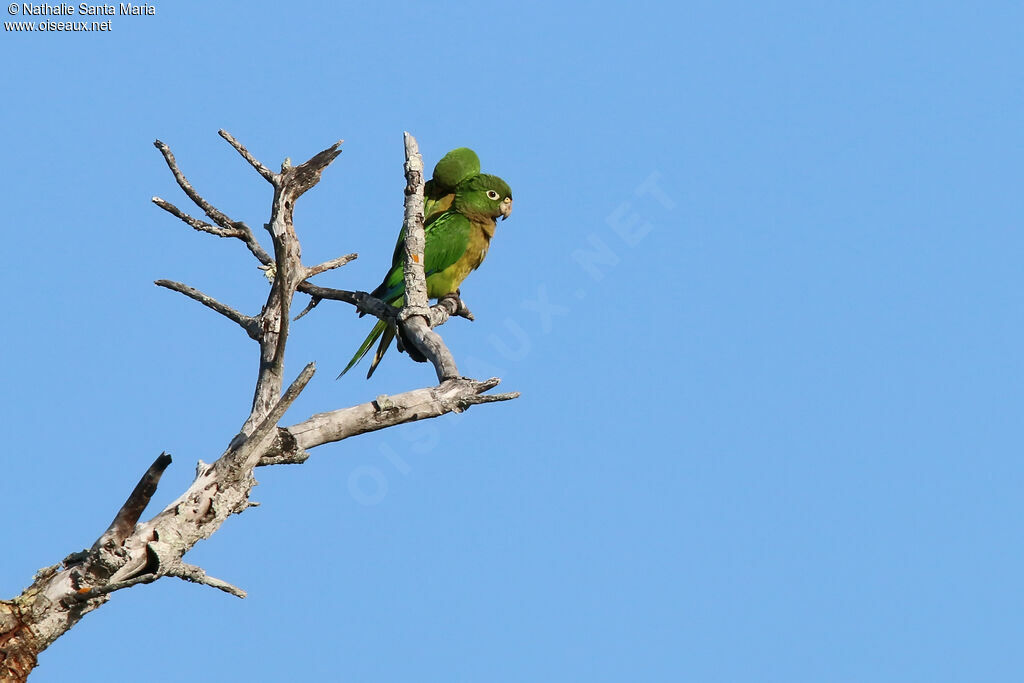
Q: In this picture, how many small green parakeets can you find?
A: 2